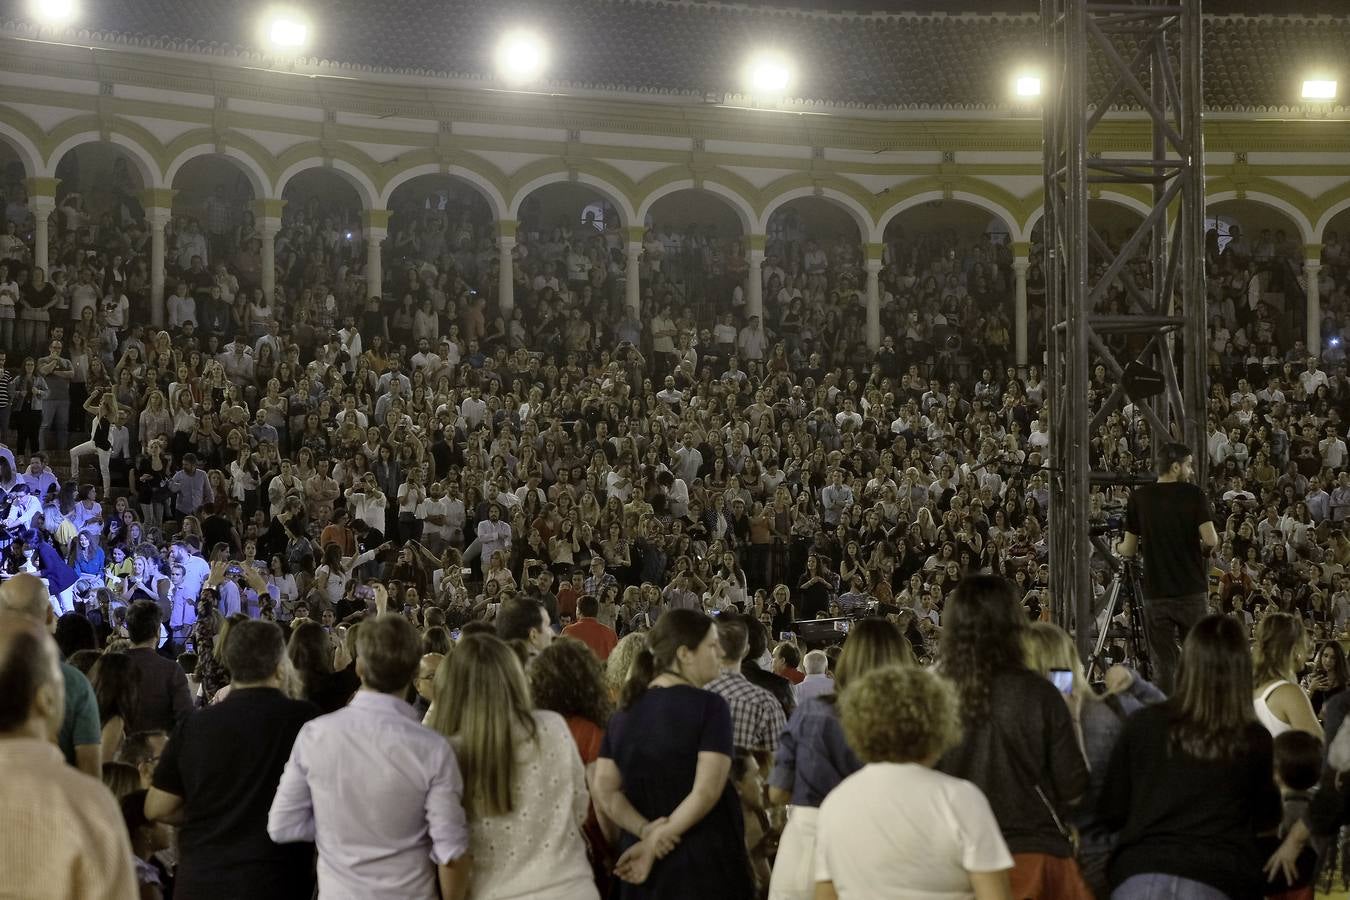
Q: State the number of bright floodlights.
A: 6